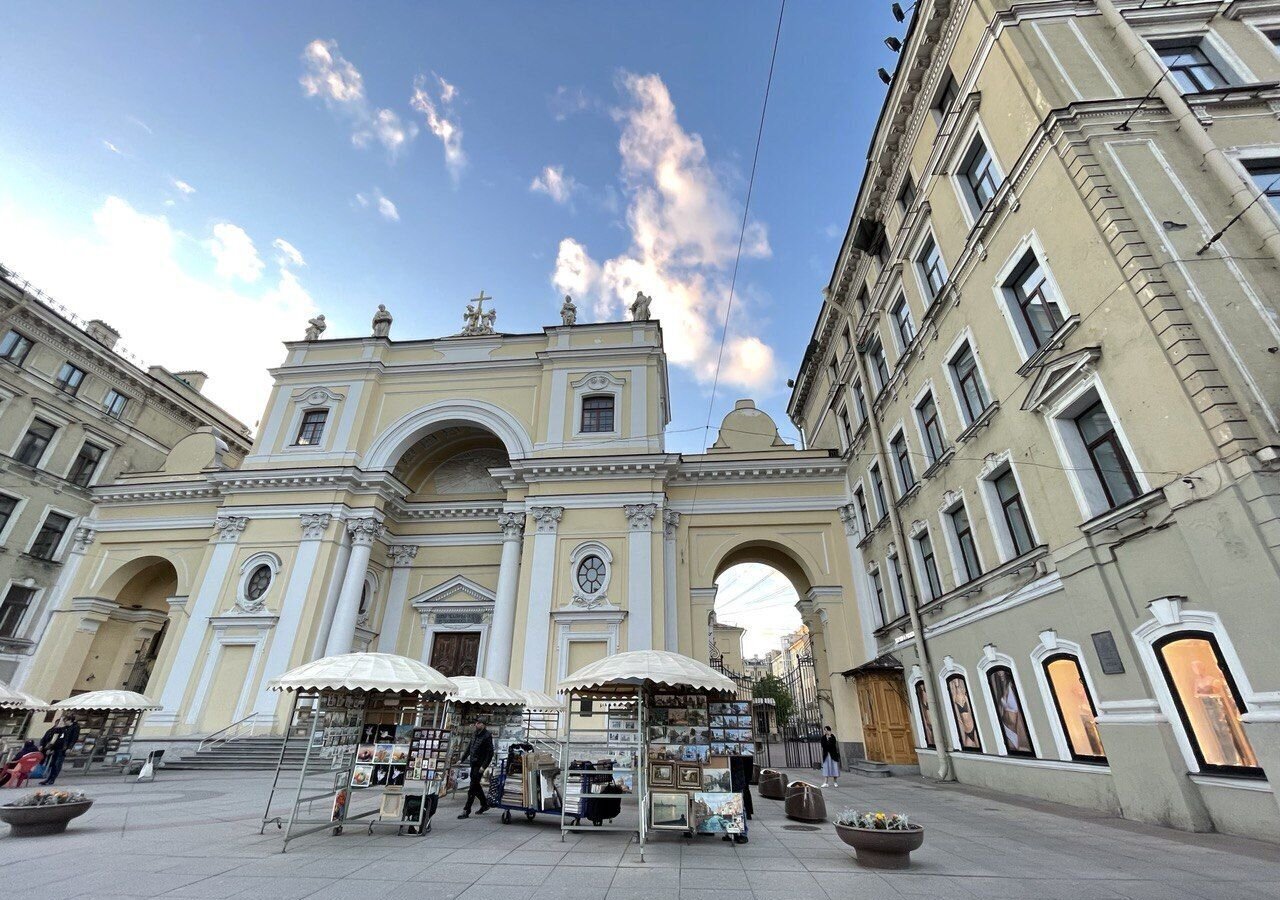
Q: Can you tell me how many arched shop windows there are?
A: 5